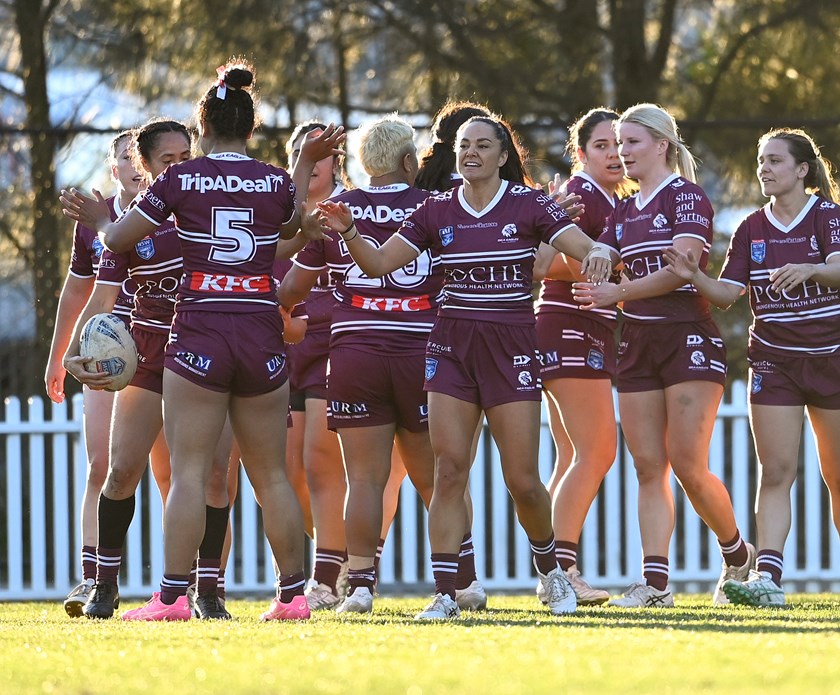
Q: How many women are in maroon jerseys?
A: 10